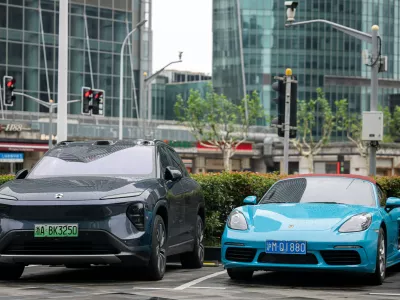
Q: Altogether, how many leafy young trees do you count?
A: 3